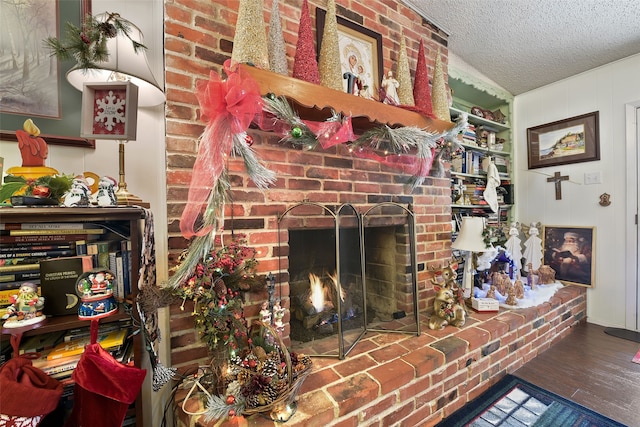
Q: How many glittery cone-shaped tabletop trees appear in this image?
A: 7